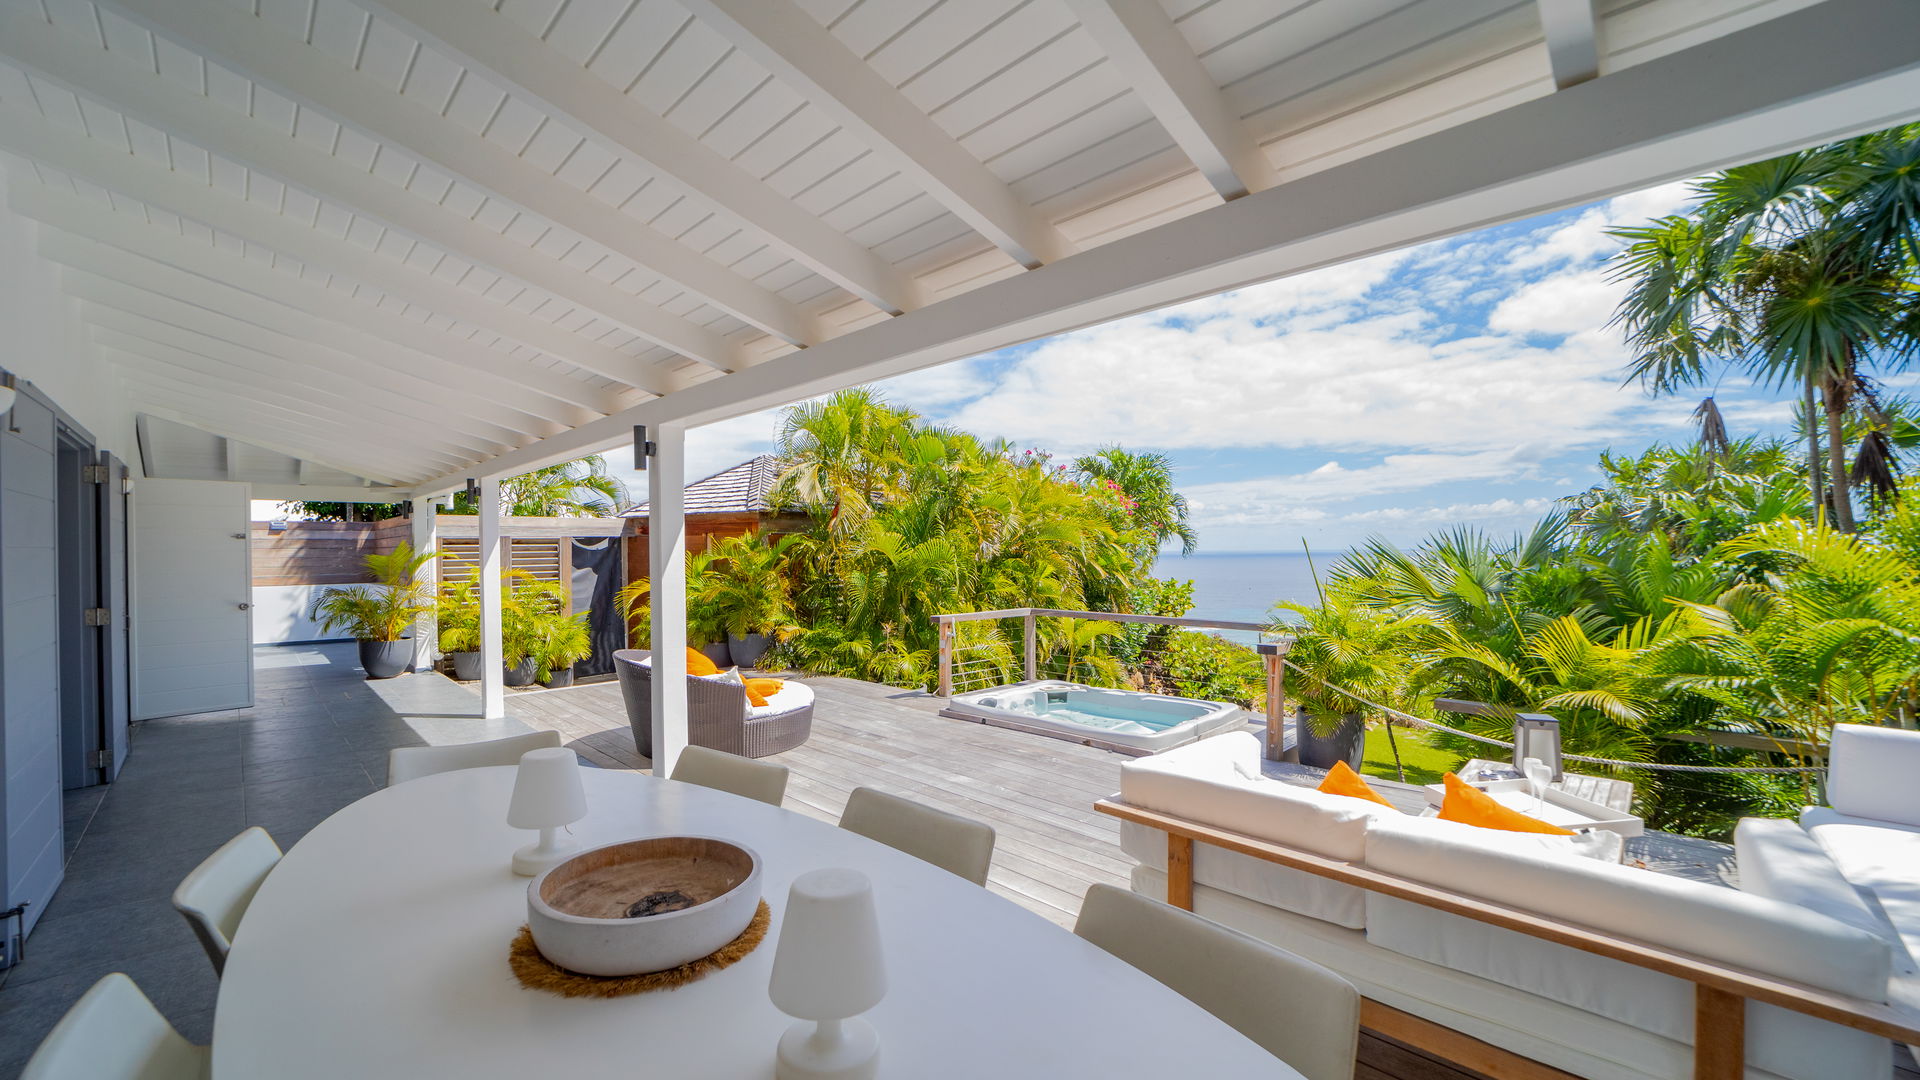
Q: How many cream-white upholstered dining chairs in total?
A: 6